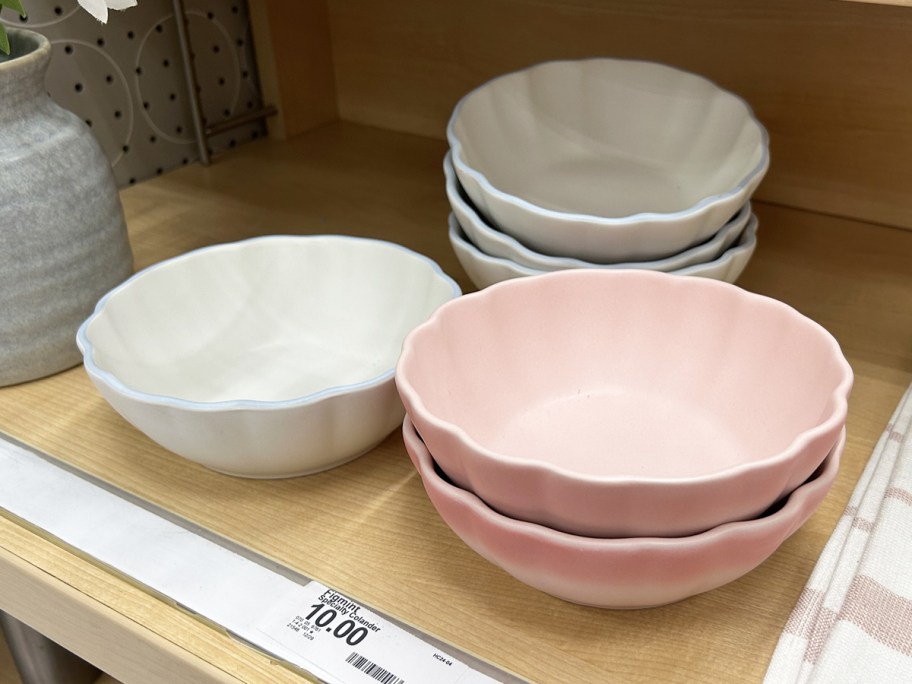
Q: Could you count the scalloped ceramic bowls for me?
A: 6